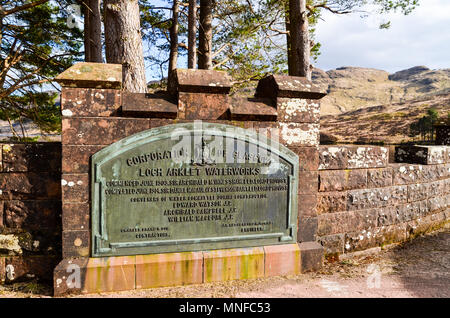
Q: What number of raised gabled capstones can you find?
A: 3